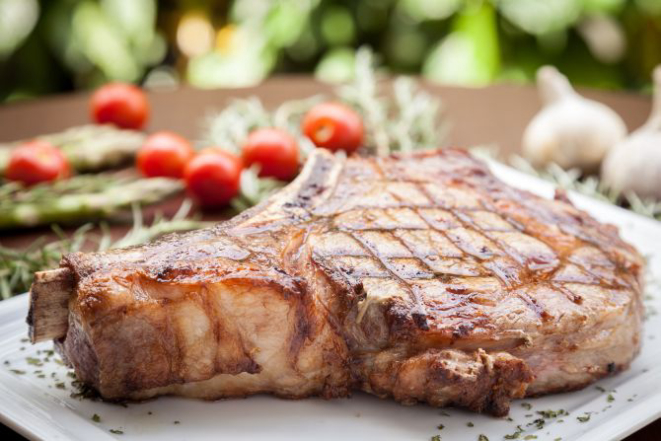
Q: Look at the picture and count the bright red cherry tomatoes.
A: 6